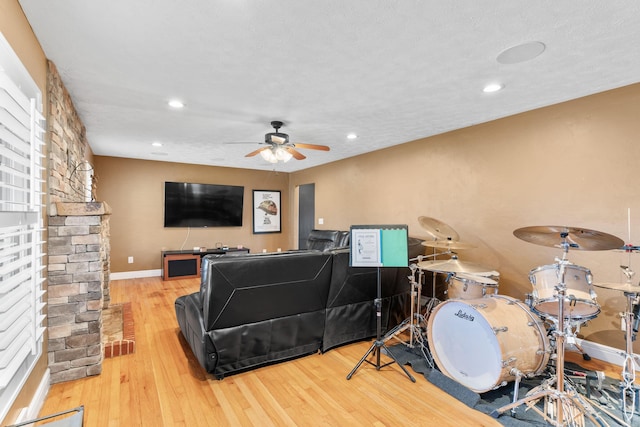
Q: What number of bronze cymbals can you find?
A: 5